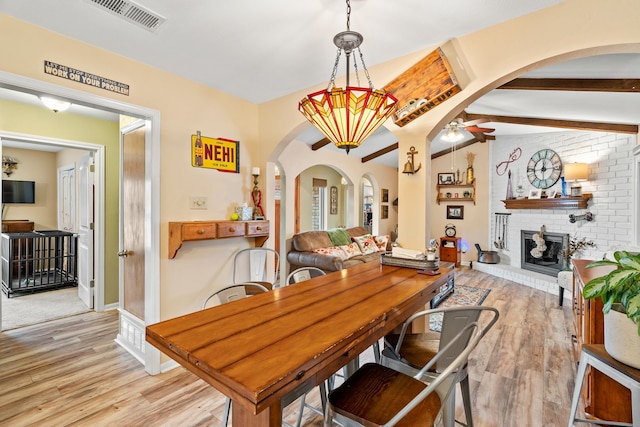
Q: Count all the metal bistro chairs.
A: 5